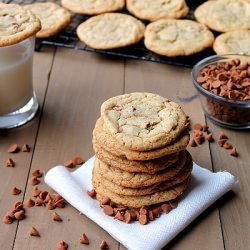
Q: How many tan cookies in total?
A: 14